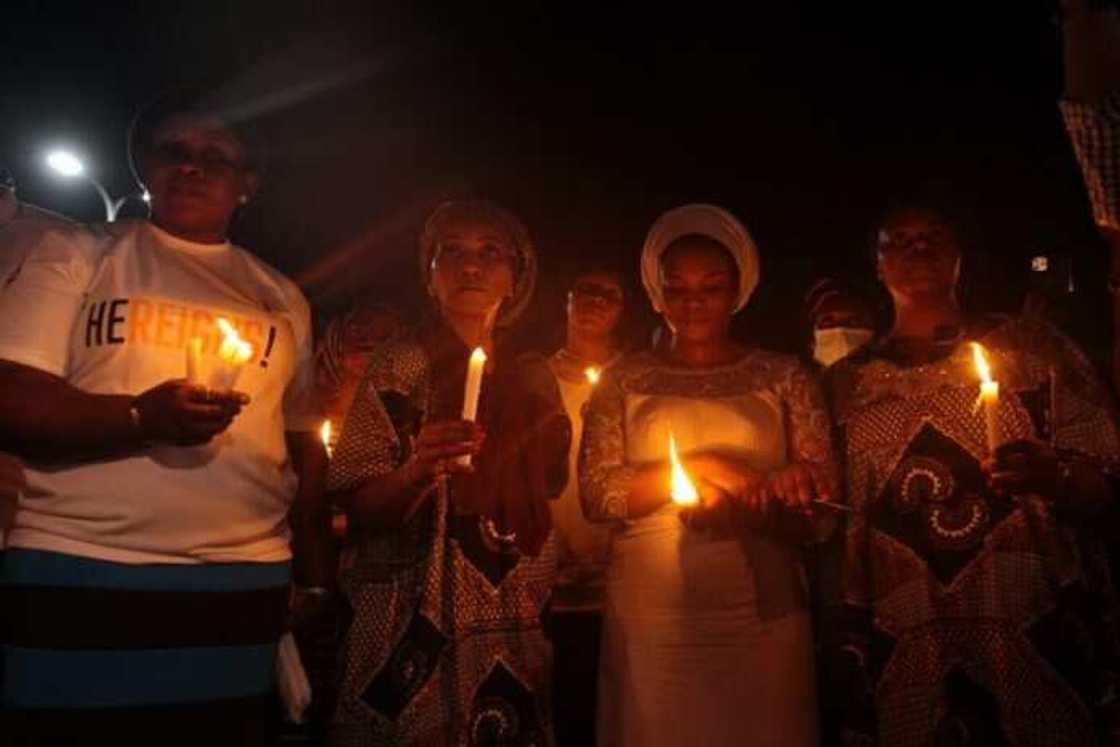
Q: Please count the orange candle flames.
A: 6